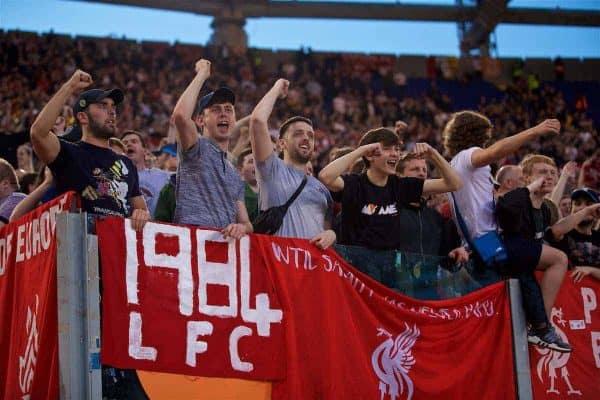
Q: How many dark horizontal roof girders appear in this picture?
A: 1